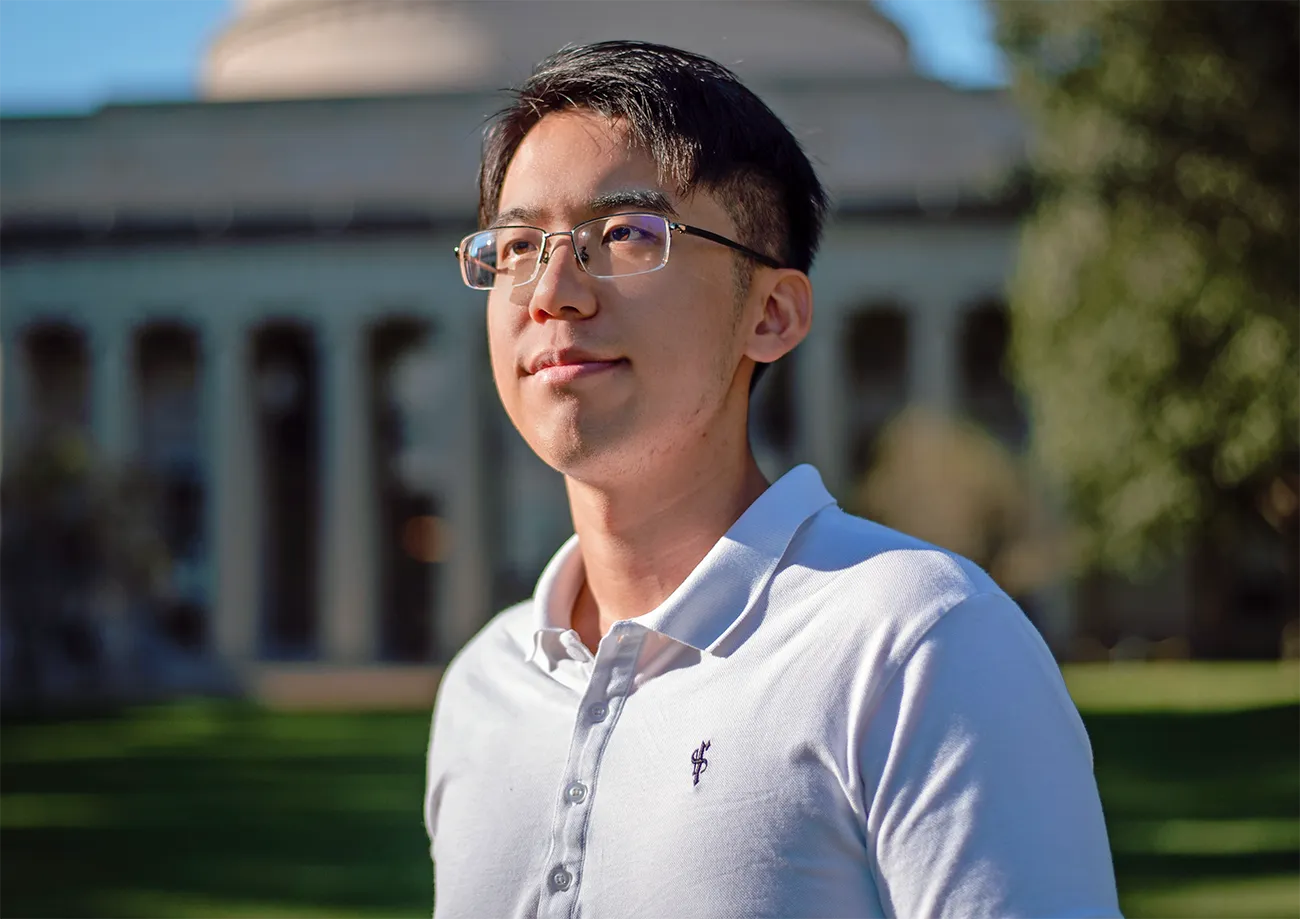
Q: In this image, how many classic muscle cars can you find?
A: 0